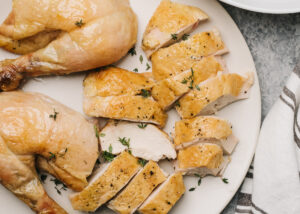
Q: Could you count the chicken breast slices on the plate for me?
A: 12